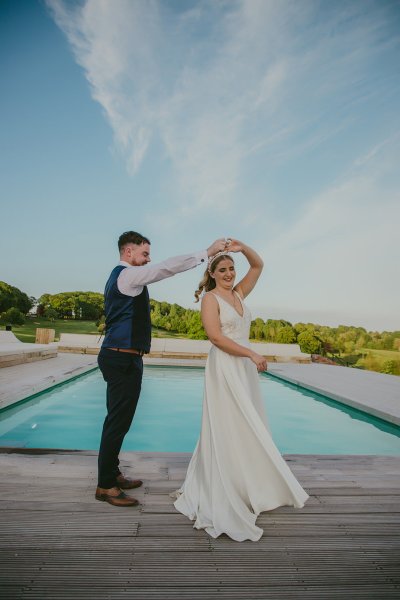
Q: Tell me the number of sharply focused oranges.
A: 0